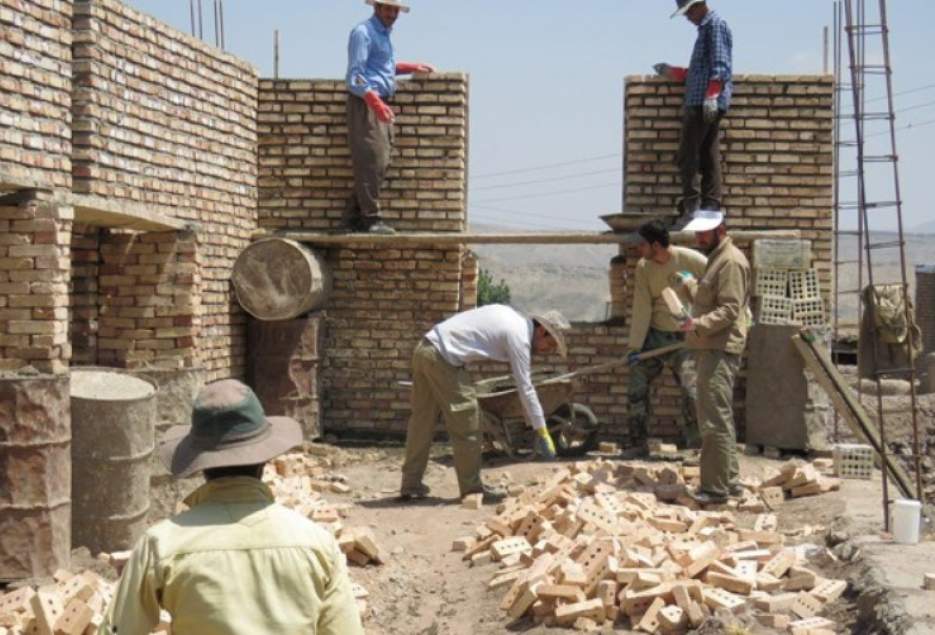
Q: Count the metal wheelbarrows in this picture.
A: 1